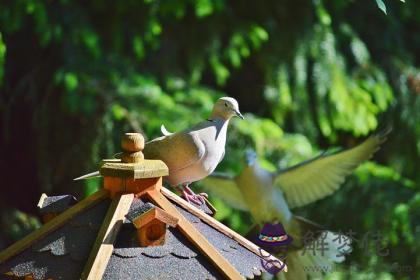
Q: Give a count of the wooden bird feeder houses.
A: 1